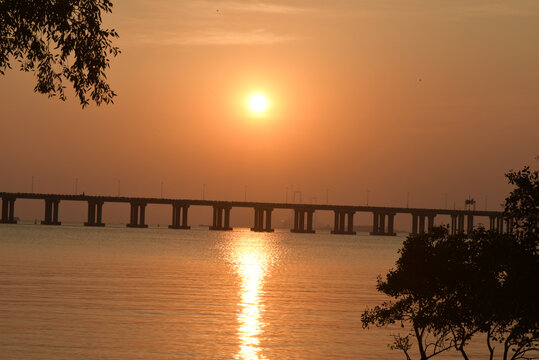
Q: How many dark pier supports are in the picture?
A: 13